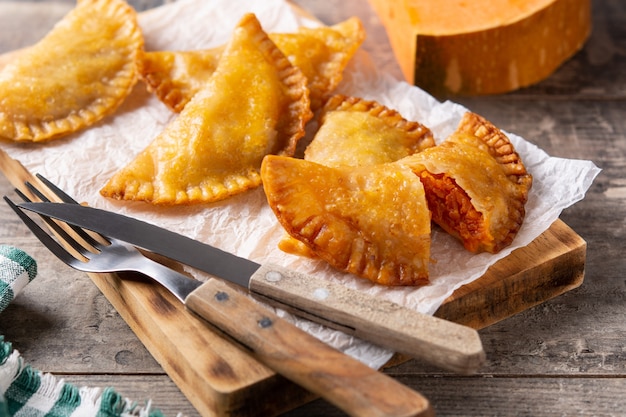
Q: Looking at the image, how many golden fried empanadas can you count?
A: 5